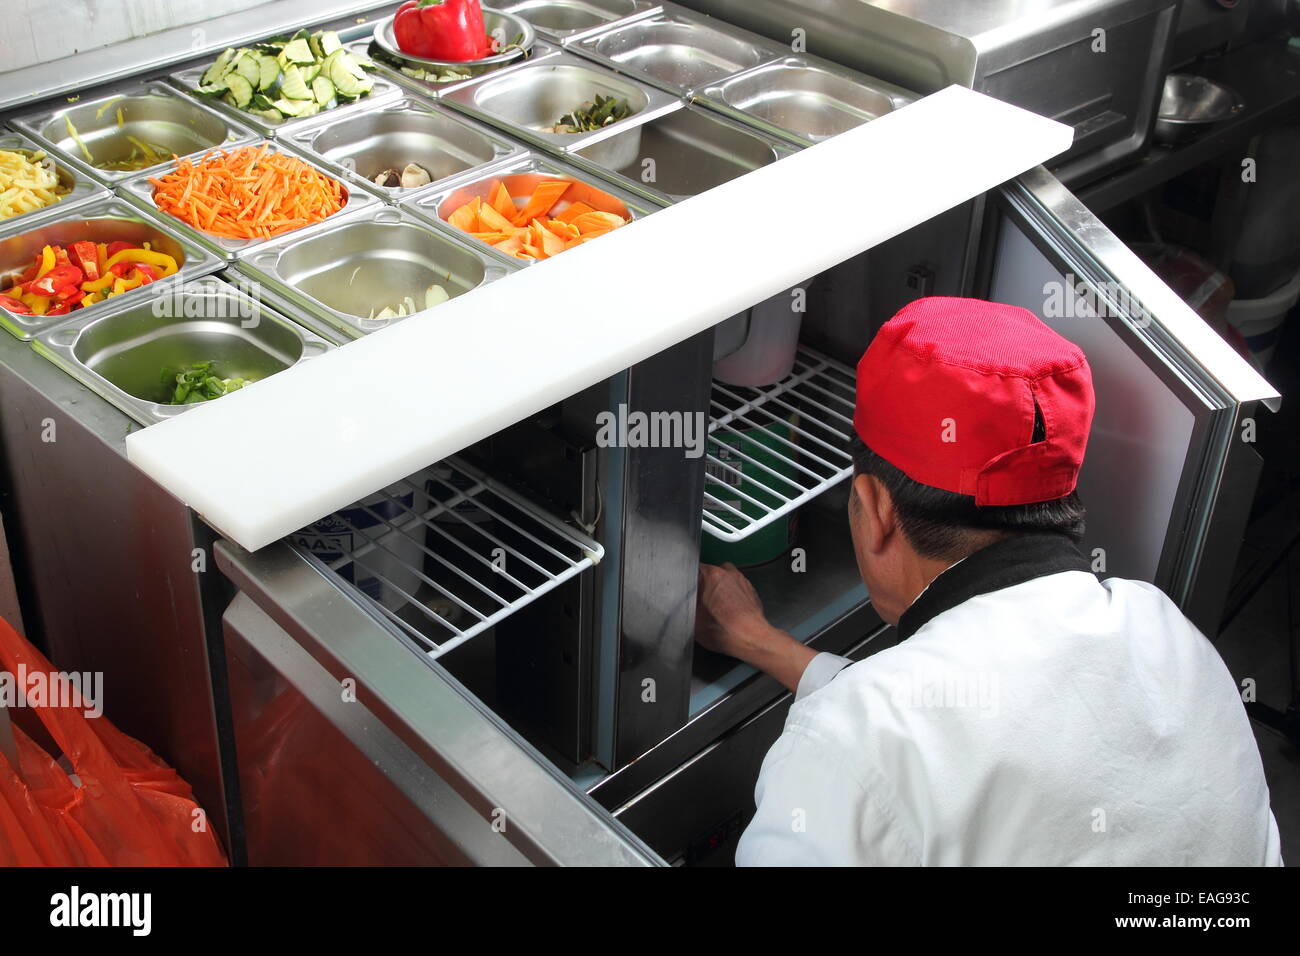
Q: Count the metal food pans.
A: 15